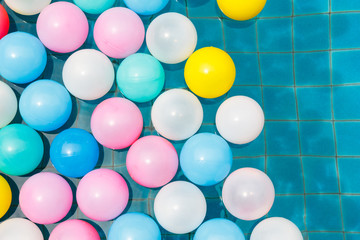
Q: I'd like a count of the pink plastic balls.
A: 7